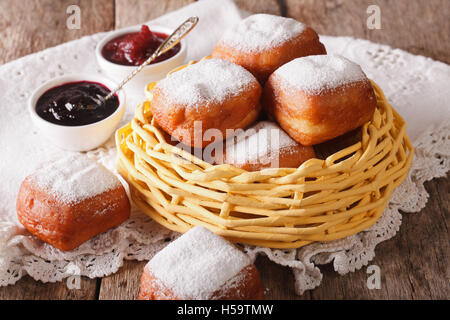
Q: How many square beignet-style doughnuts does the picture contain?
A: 6